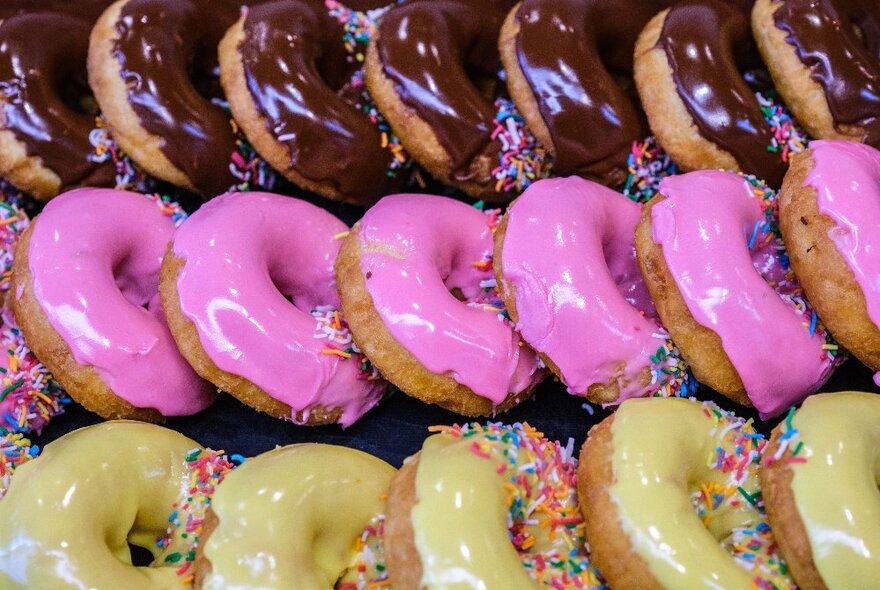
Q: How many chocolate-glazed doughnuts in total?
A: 7